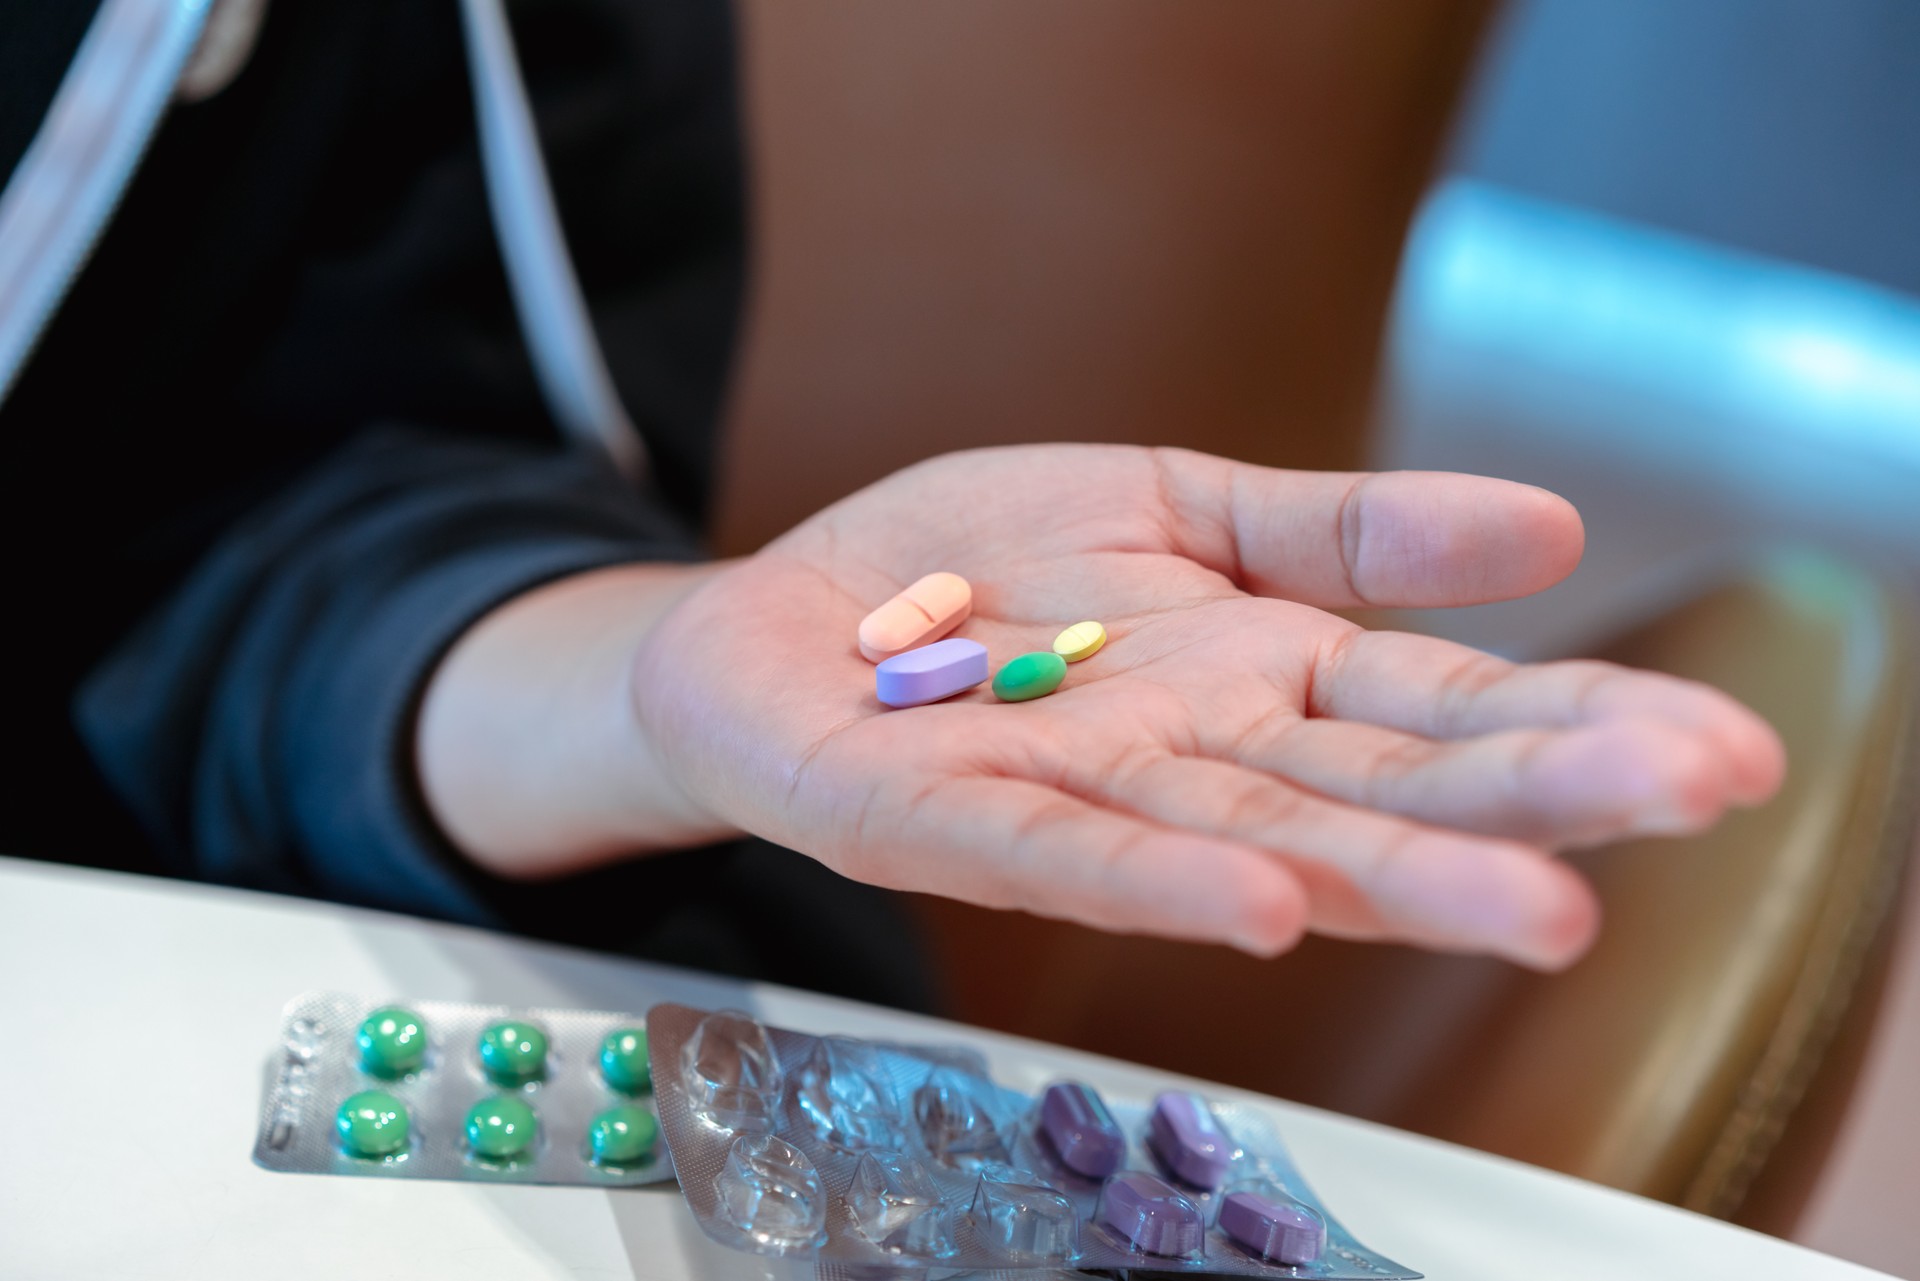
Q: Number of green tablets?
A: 7